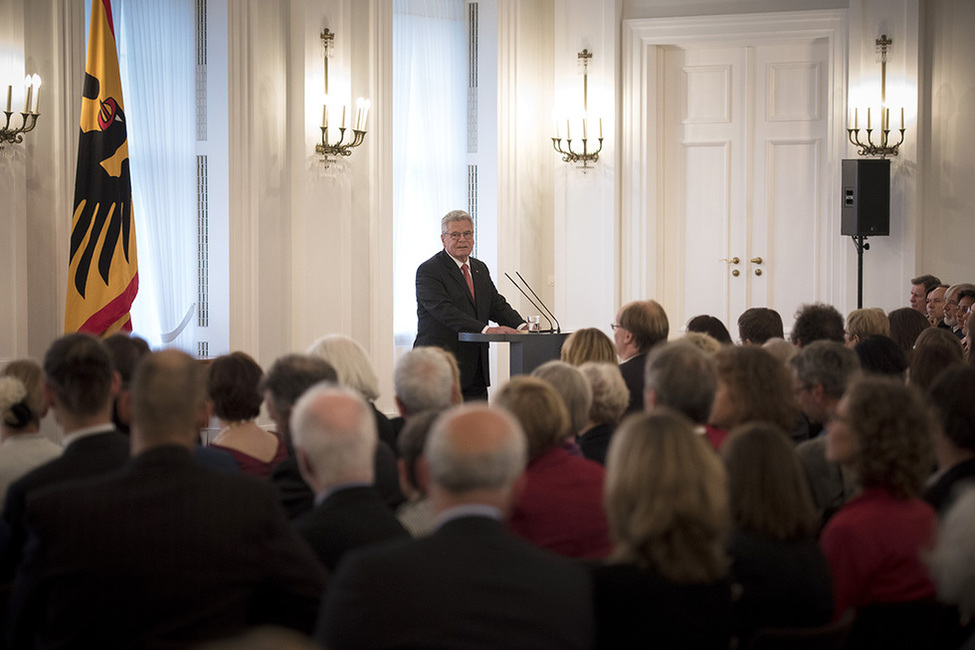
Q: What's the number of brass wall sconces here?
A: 4